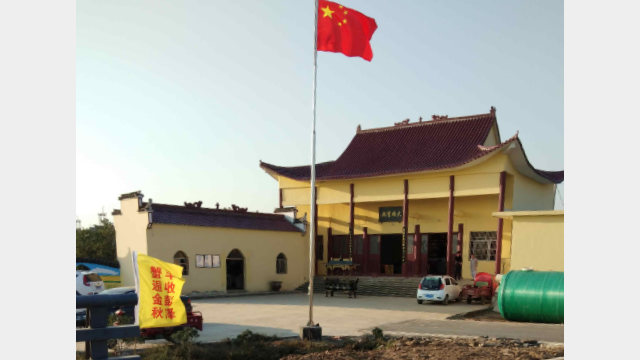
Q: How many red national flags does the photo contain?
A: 1